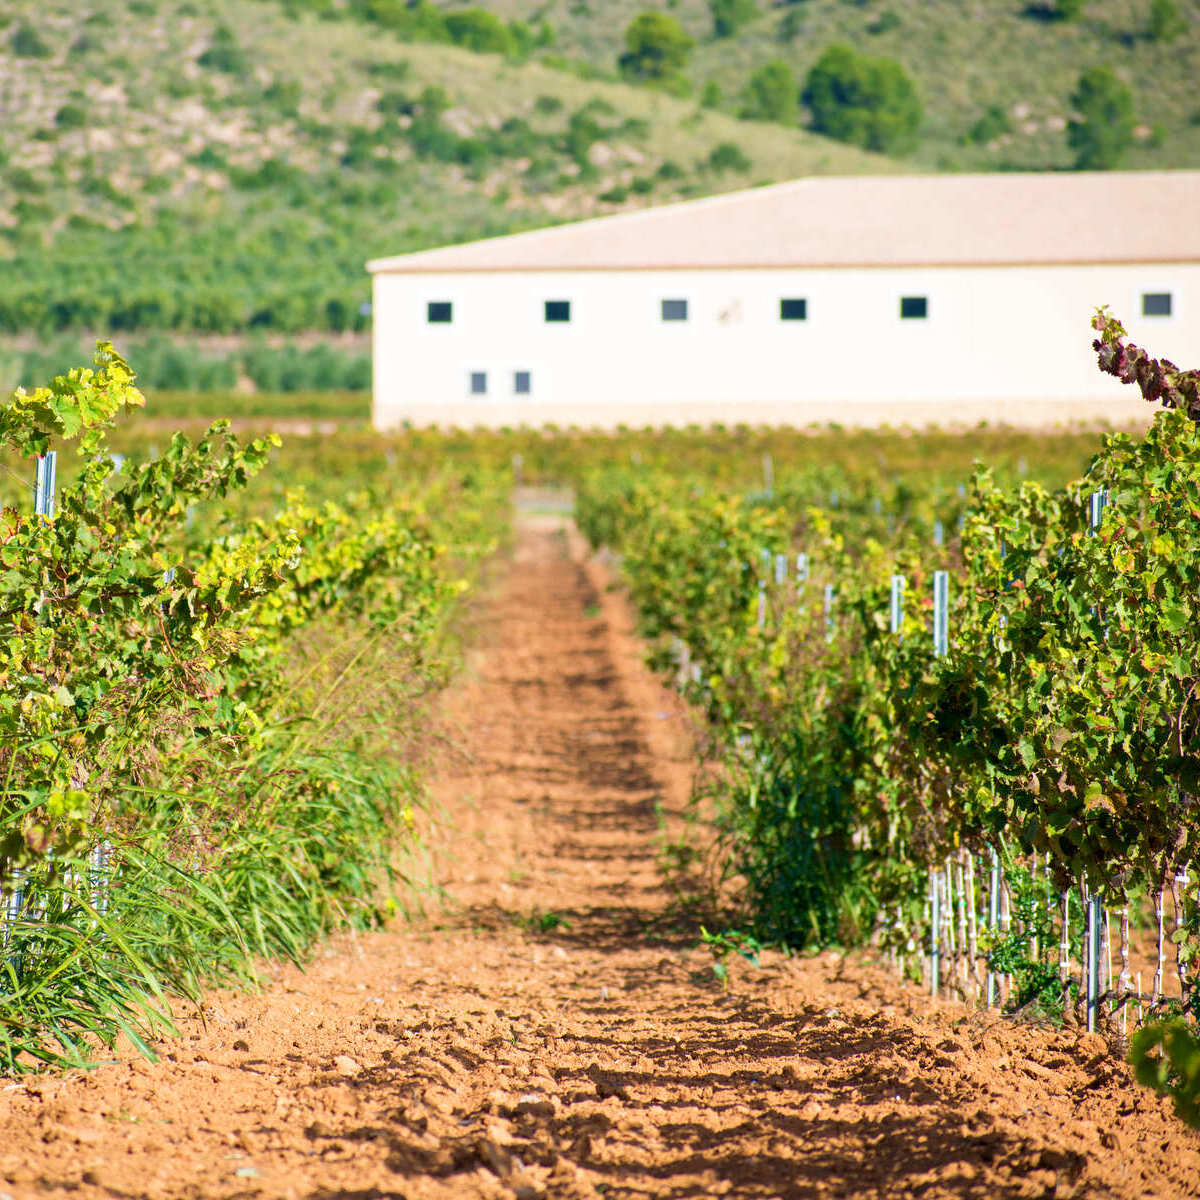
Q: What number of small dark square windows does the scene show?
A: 8